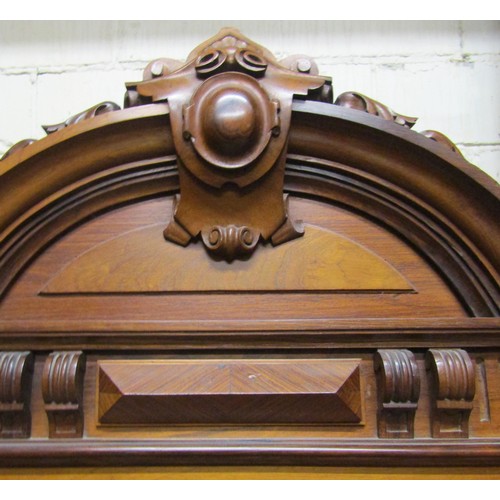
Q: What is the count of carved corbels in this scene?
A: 4